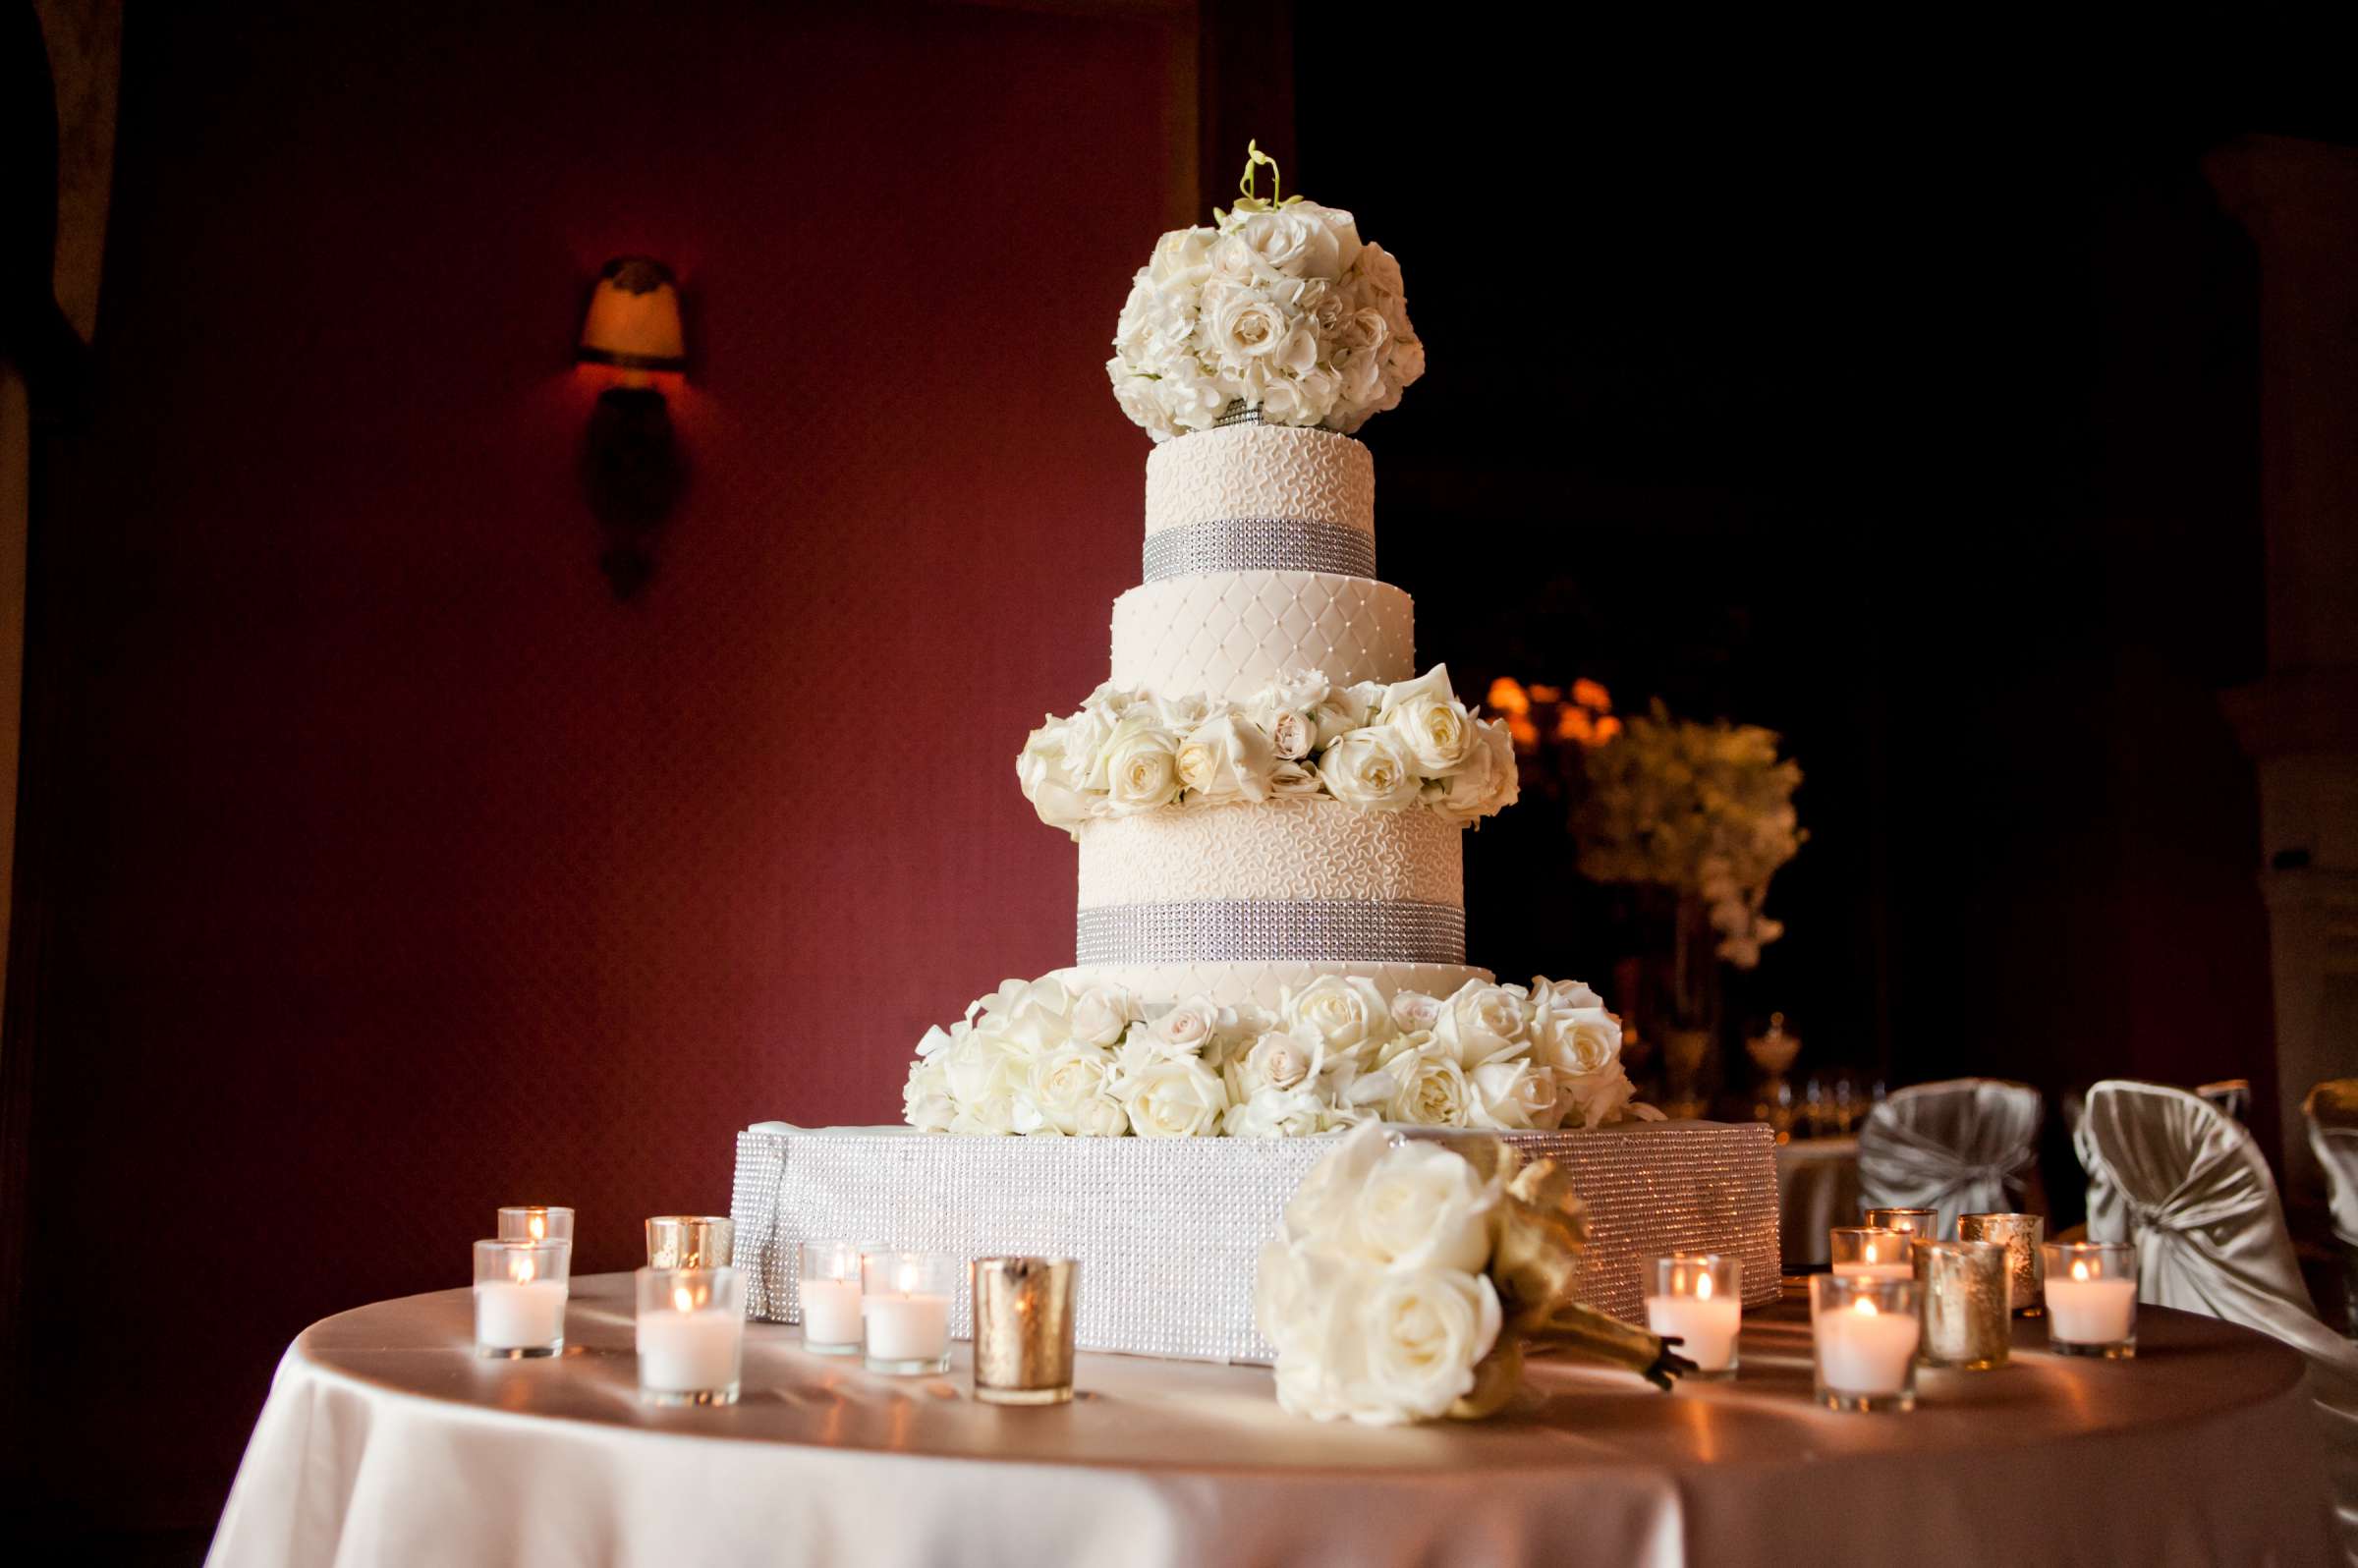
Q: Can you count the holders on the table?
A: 14